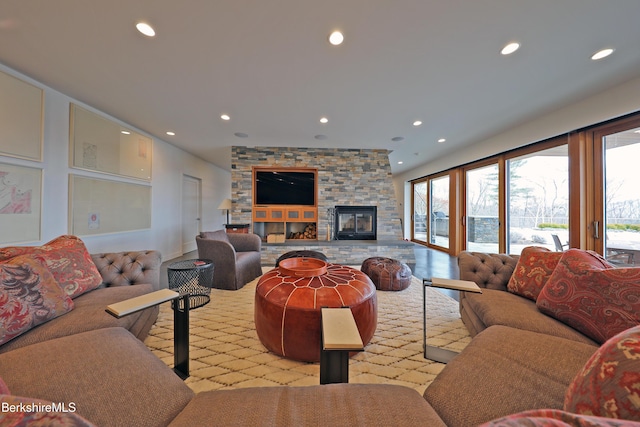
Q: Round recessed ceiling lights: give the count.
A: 10